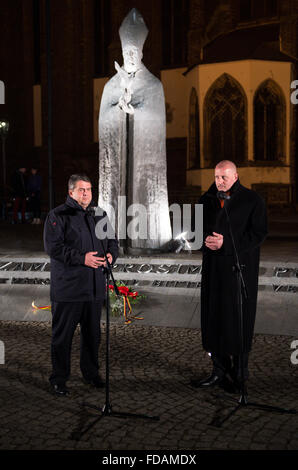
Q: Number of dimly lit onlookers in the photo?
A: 2